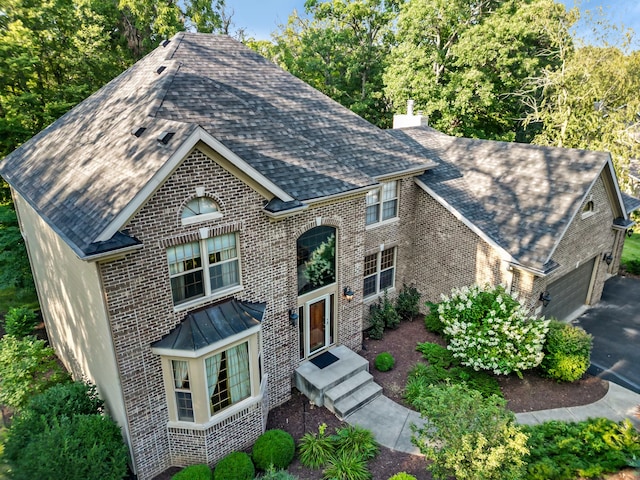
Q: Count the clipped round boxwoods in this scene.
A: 4